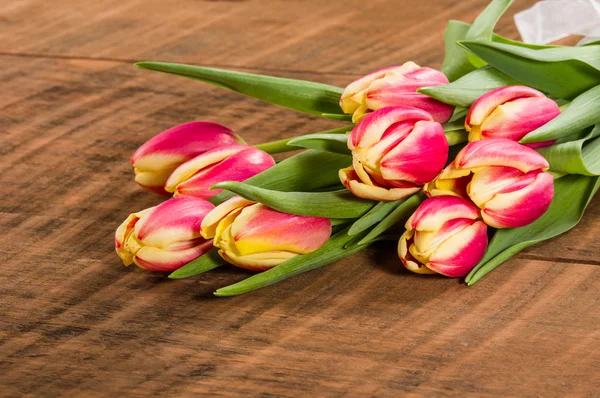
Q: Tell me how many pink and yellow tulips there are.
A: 9